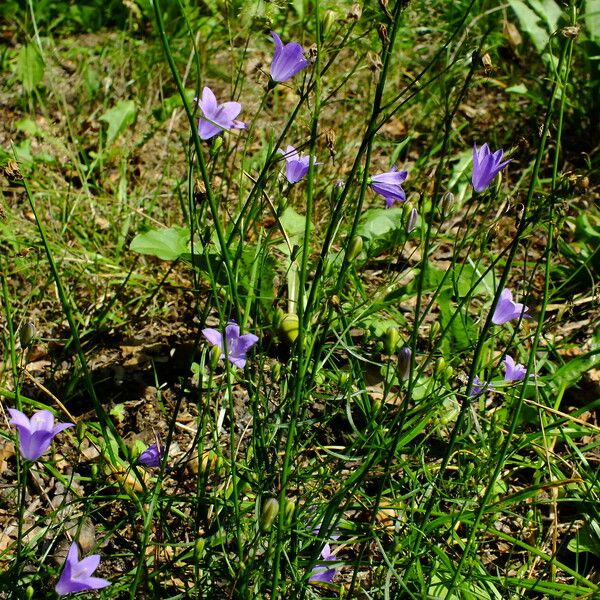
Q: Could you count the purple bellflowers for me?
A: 13